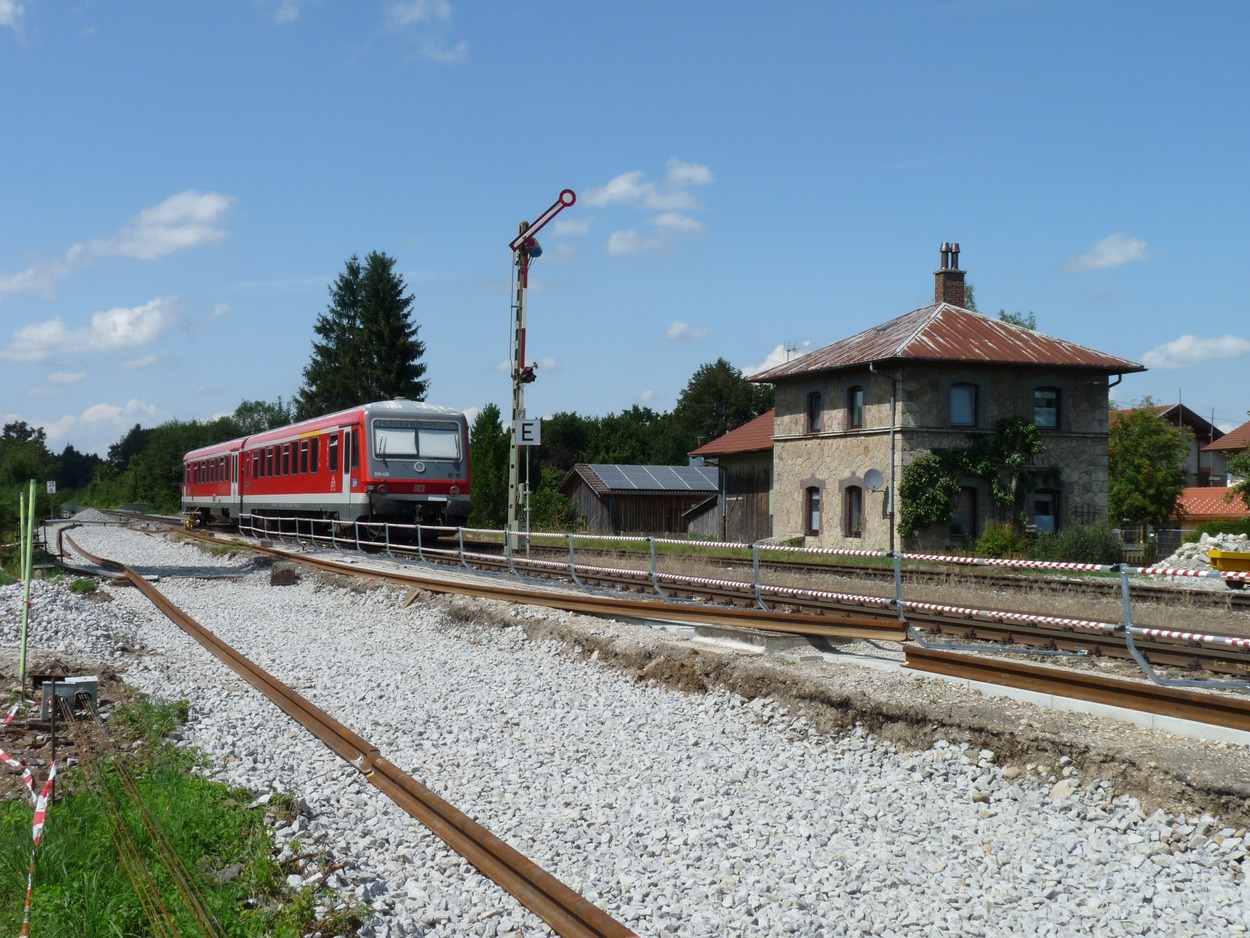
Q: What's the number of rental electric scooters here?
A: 0